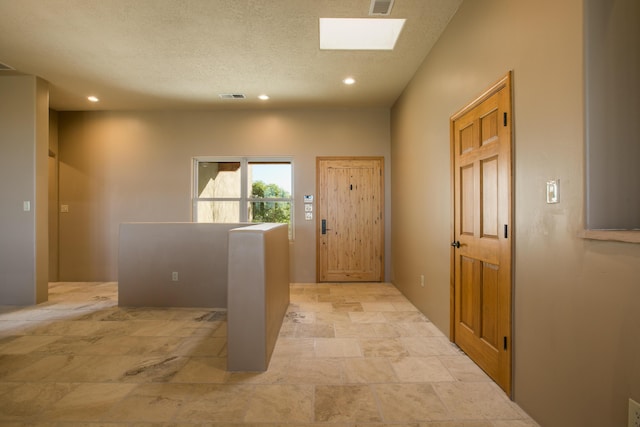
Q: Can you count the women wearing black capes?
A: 0